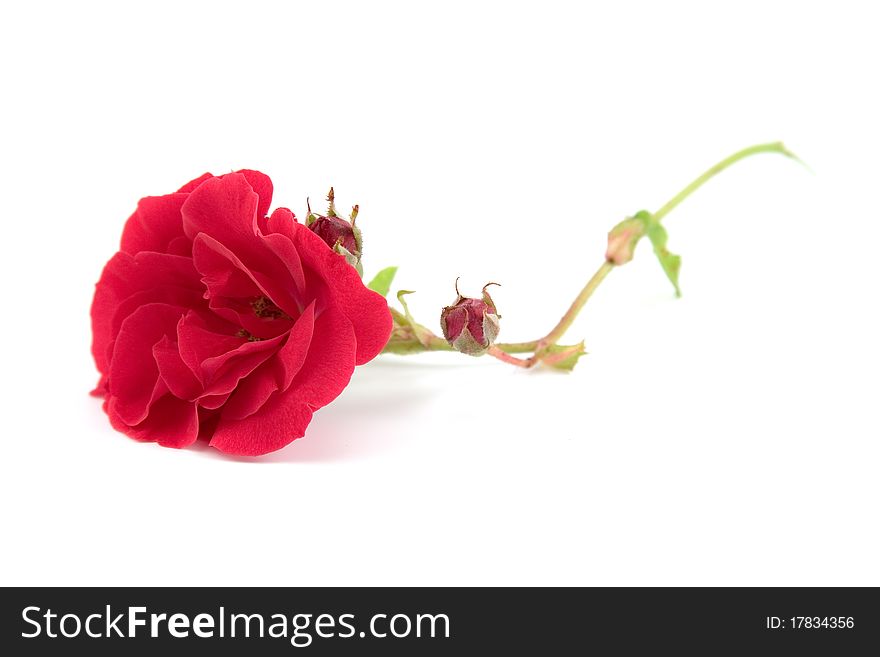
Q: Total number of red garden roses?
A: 1